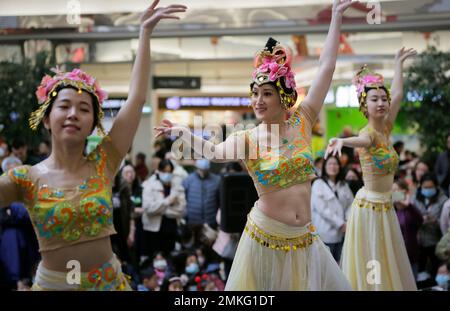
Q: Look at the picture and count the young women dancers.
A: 3